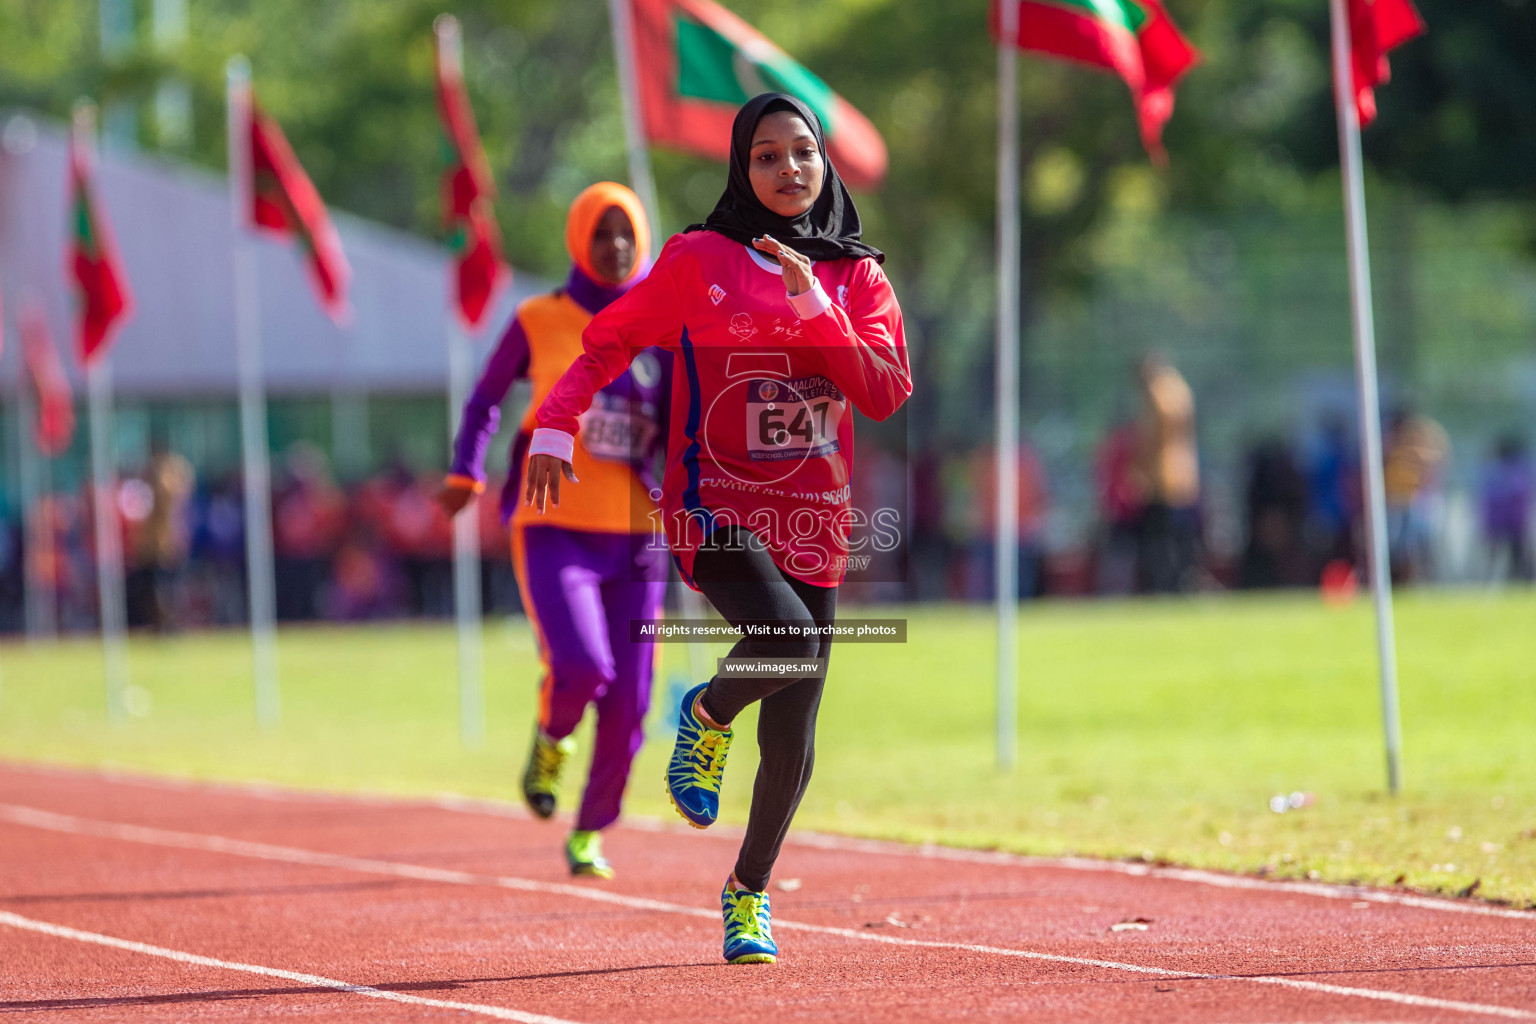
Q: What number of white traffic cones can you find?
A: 0